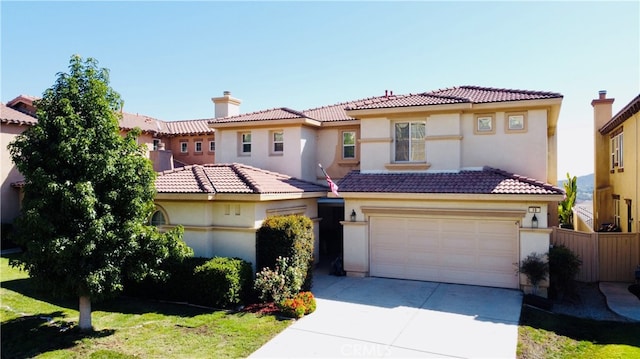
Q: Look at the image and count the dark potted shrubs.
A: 2